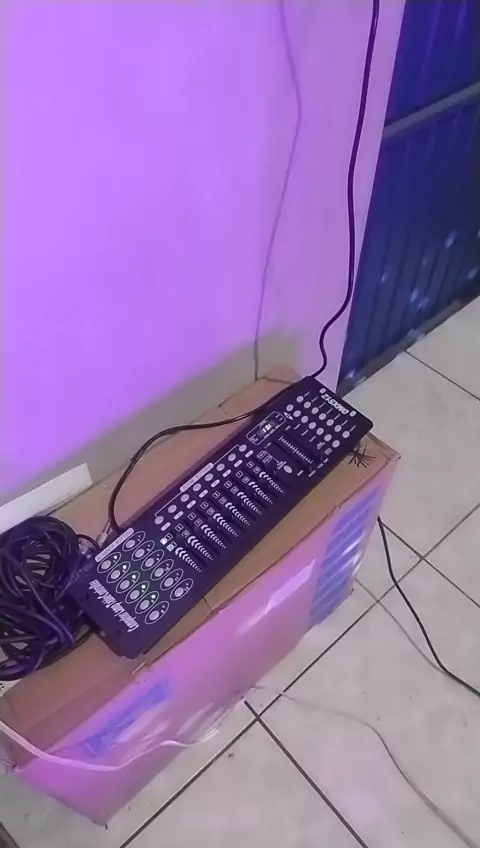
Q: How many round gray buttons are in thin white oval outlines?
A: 12